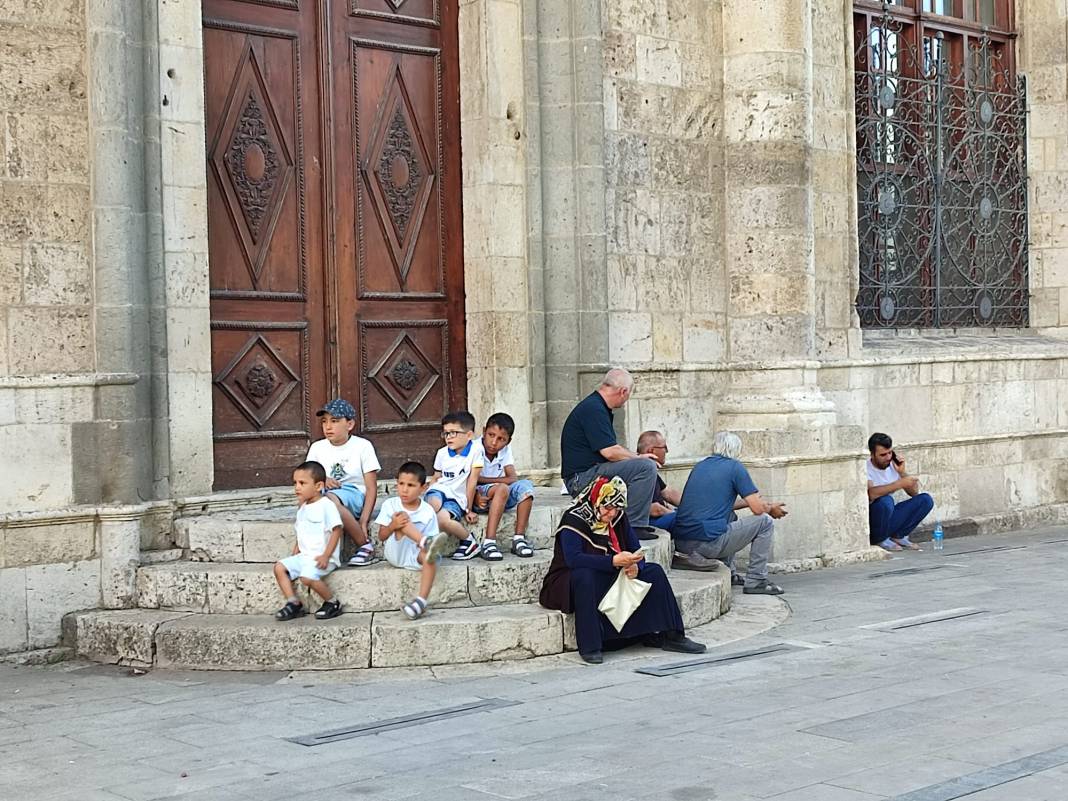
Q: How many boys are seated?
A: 5